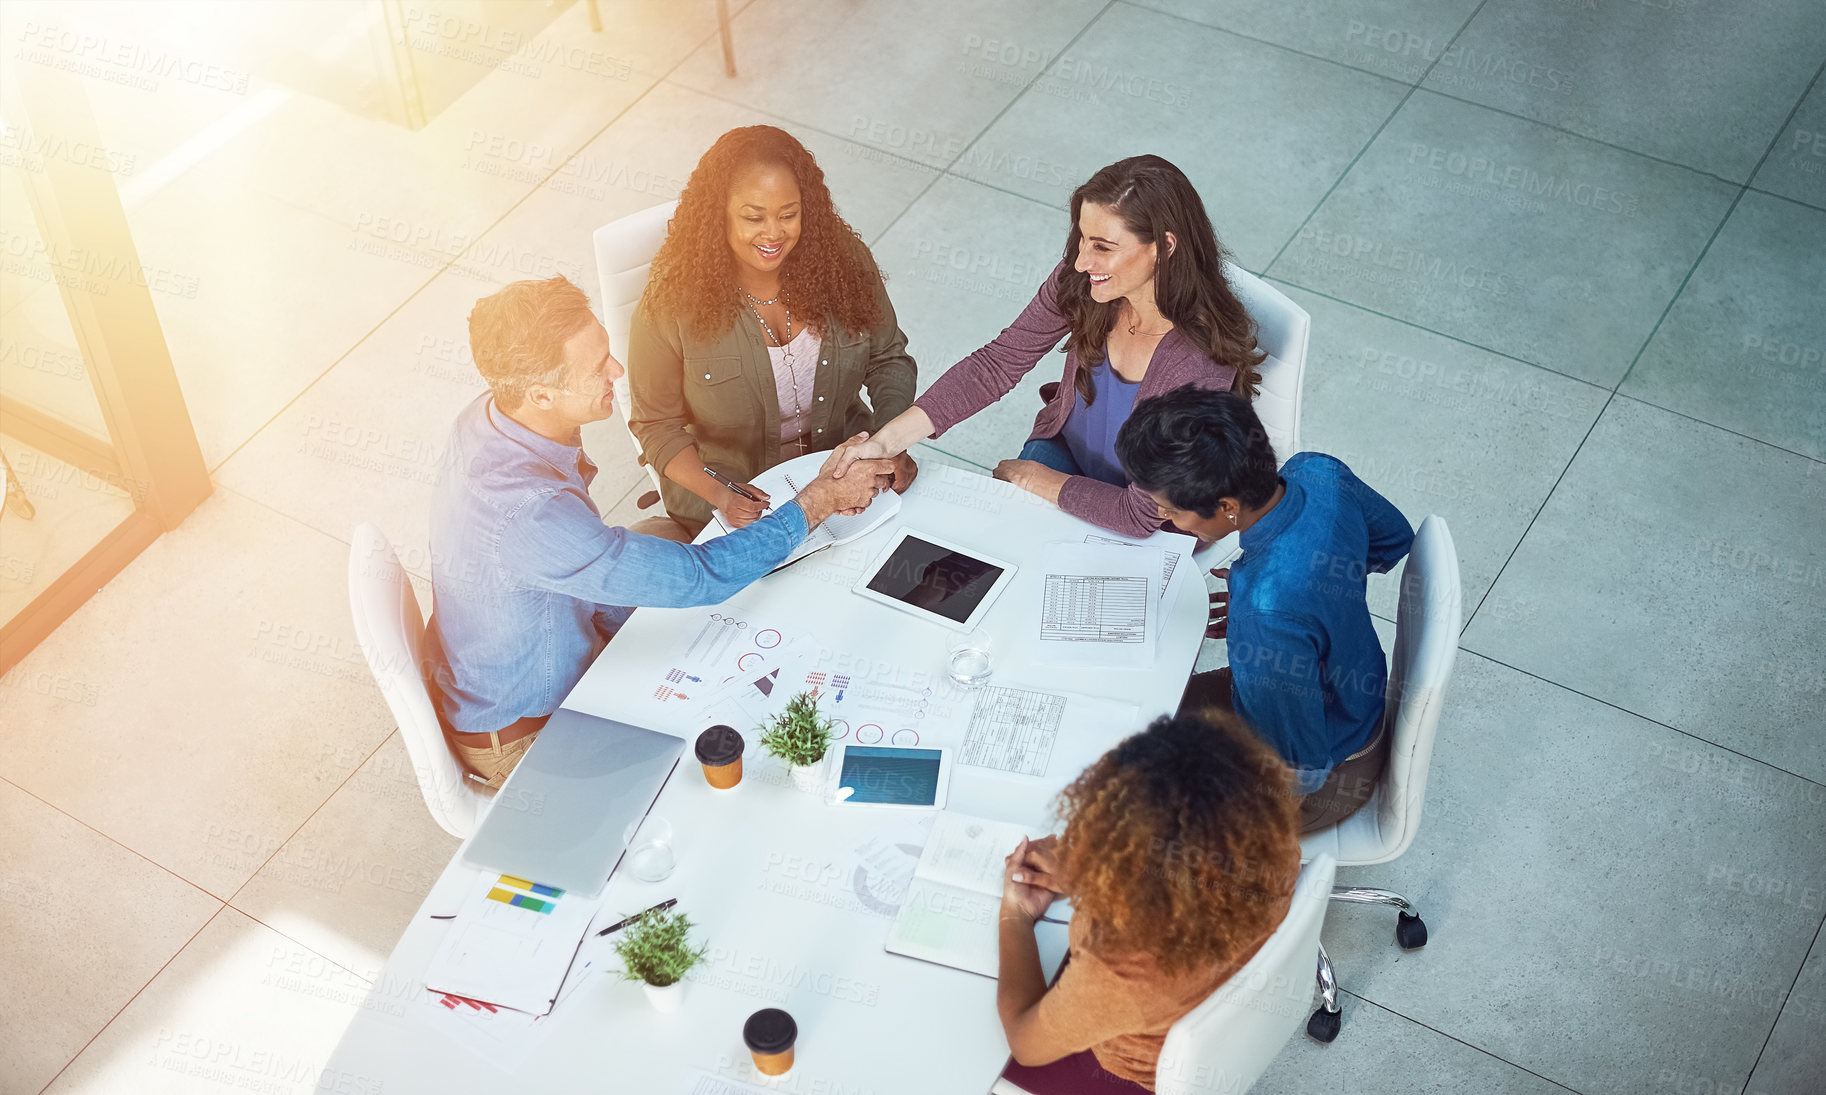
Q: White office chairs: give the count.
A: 5